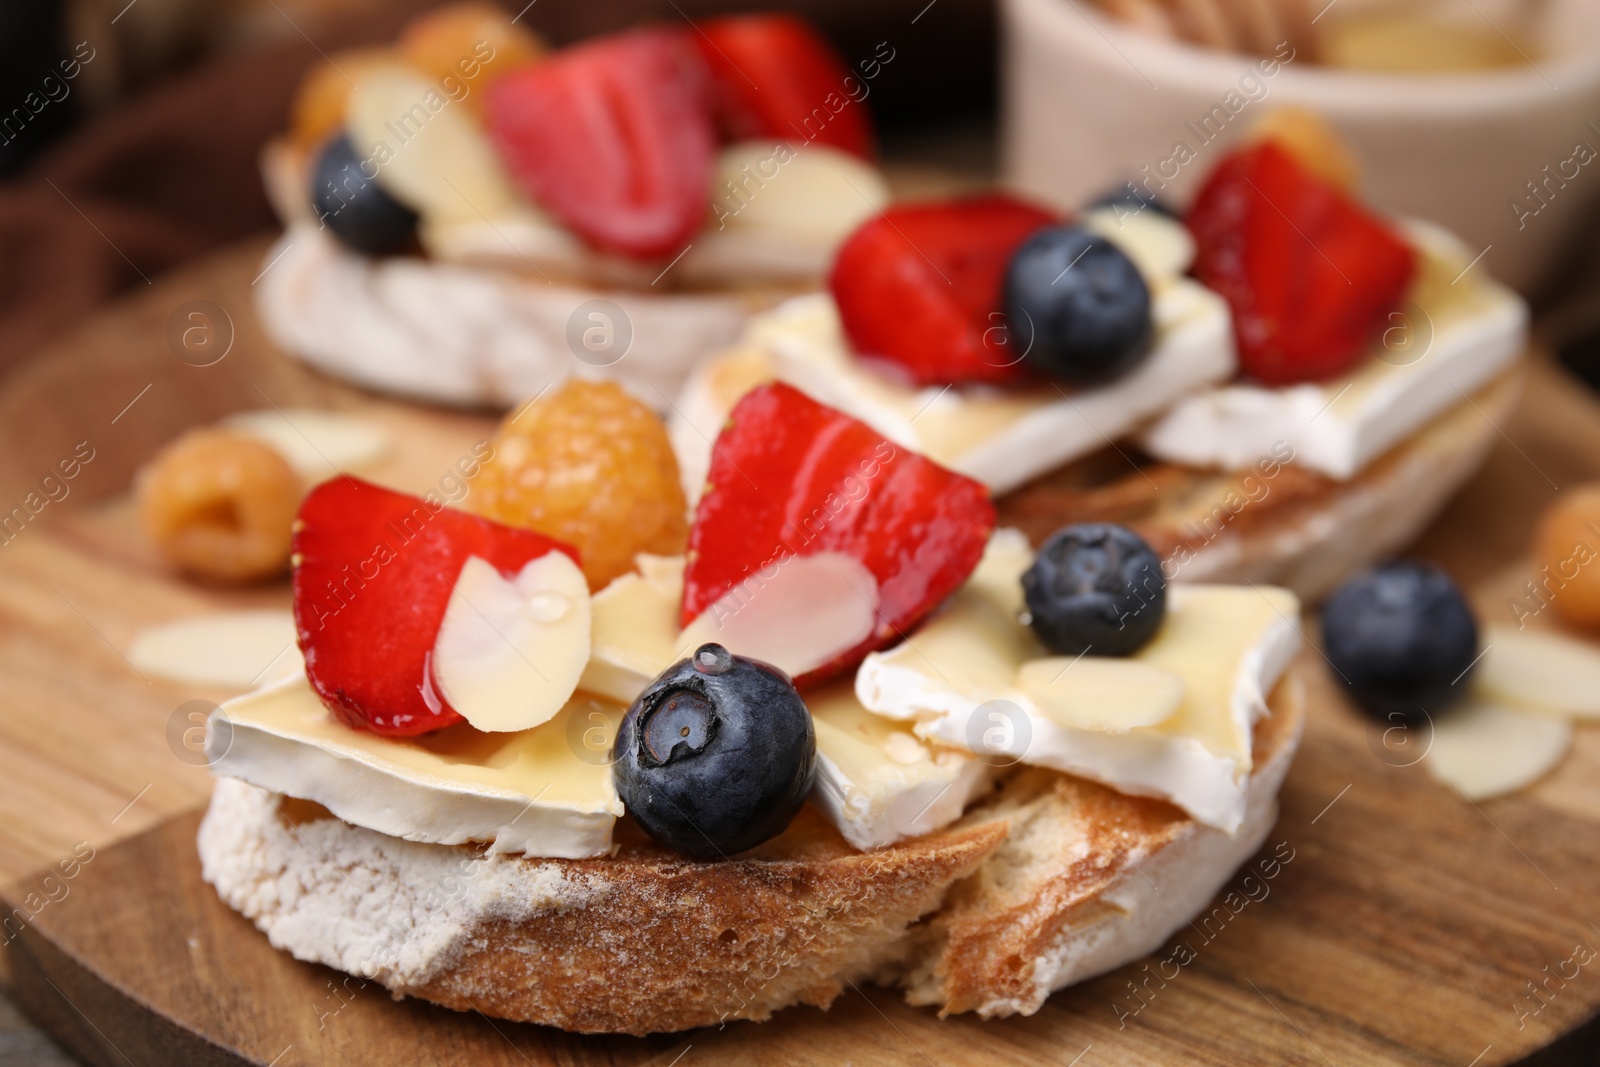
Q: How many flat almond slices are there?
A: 10